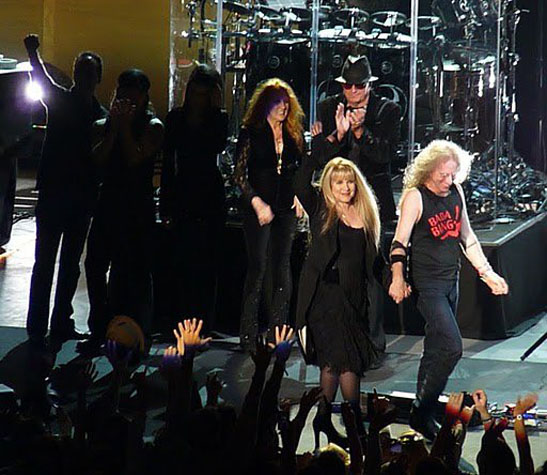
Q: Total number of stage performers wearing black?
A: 7